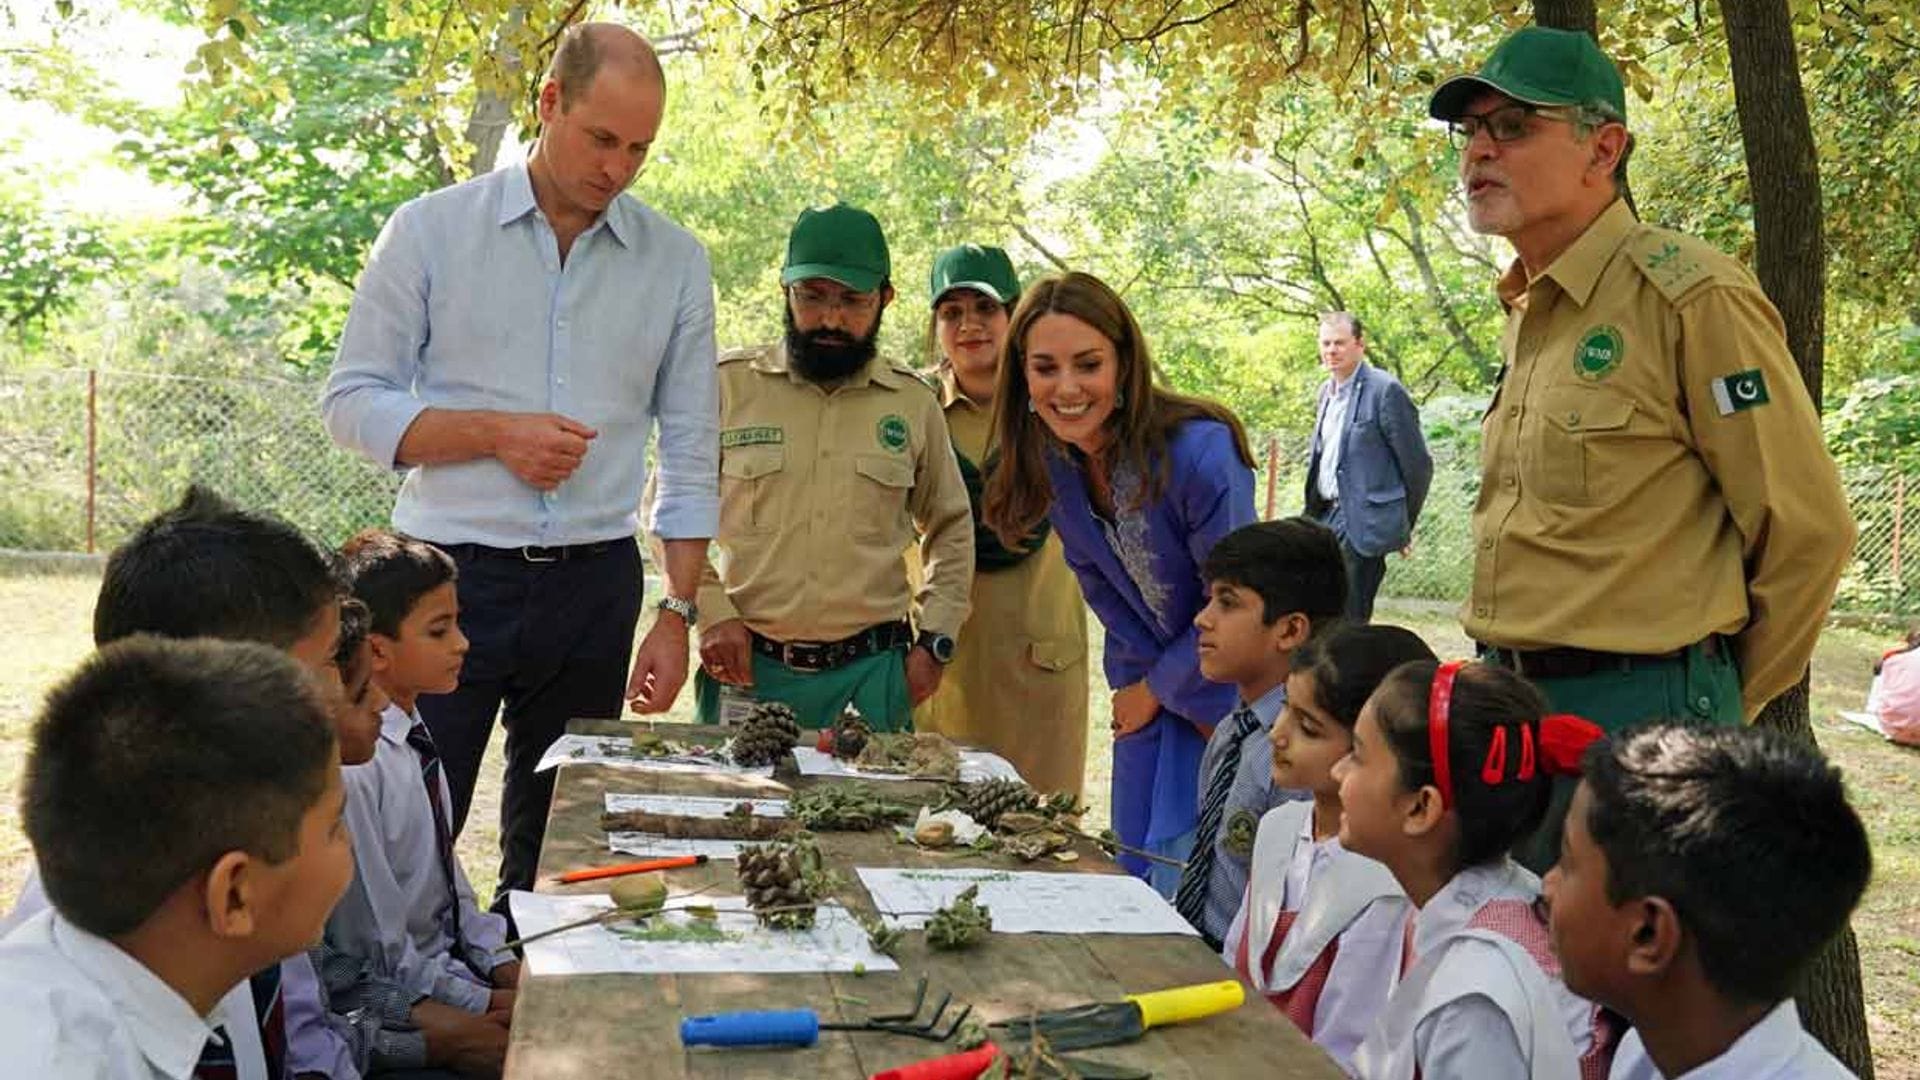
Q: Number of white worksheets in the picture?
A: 5